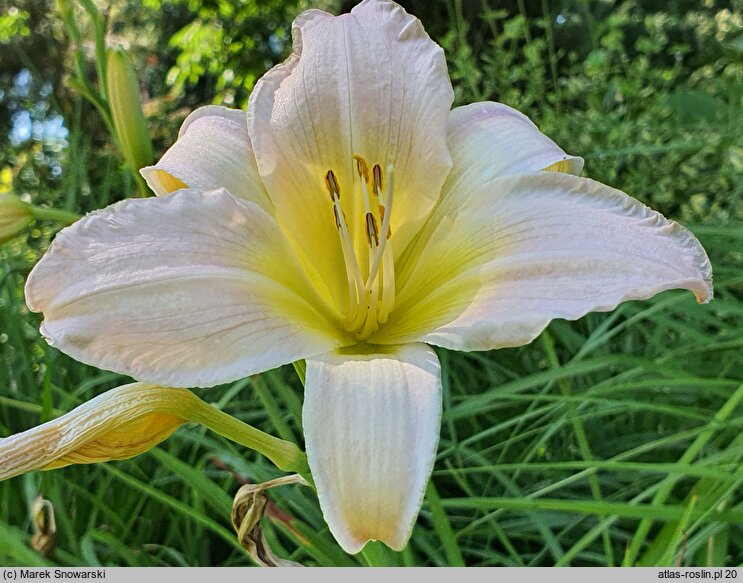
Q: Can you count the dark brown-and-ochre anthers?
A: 6